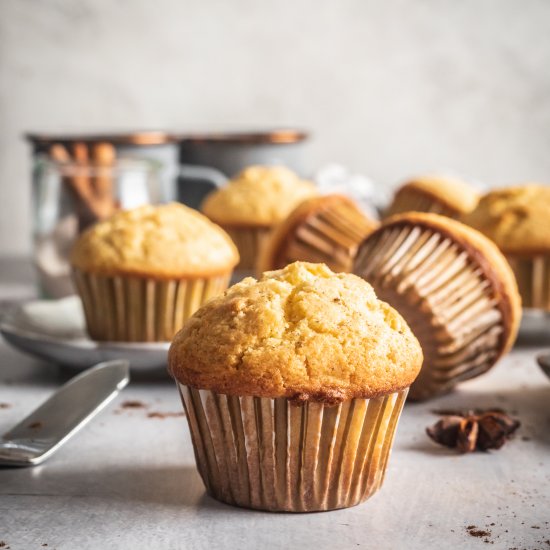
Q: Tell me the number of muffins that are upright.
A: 4